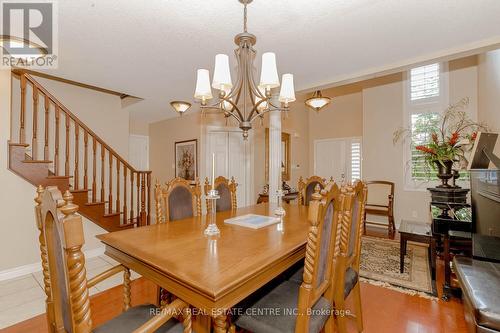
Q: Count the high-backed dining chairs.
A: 6